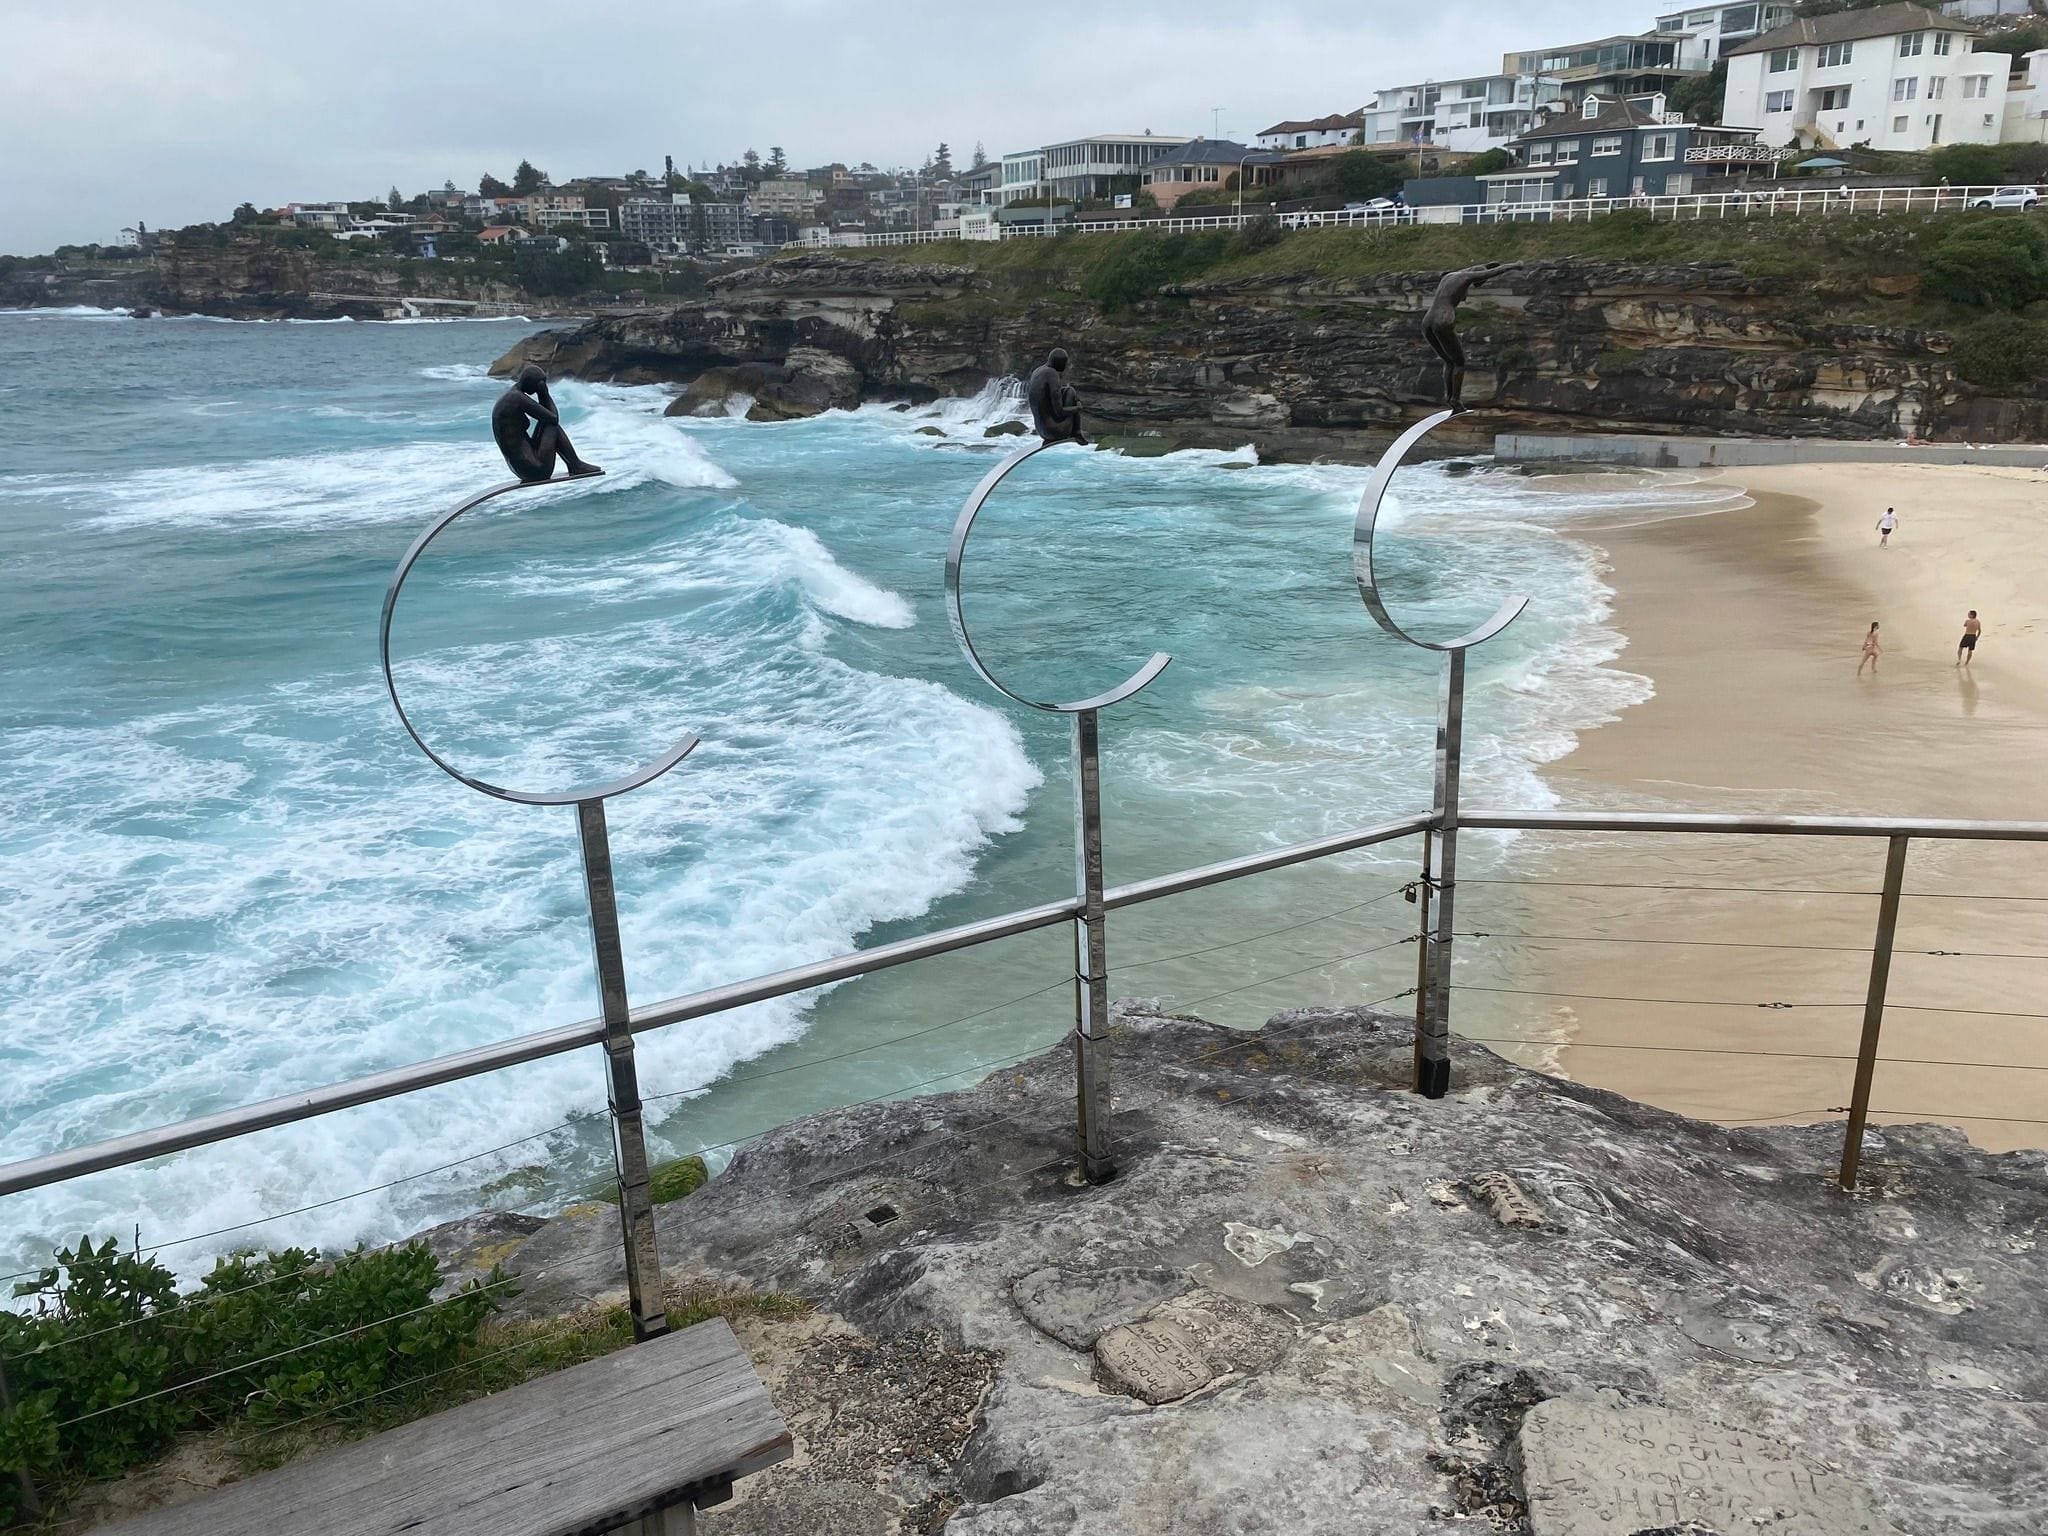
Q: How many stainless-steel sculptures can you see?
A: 3